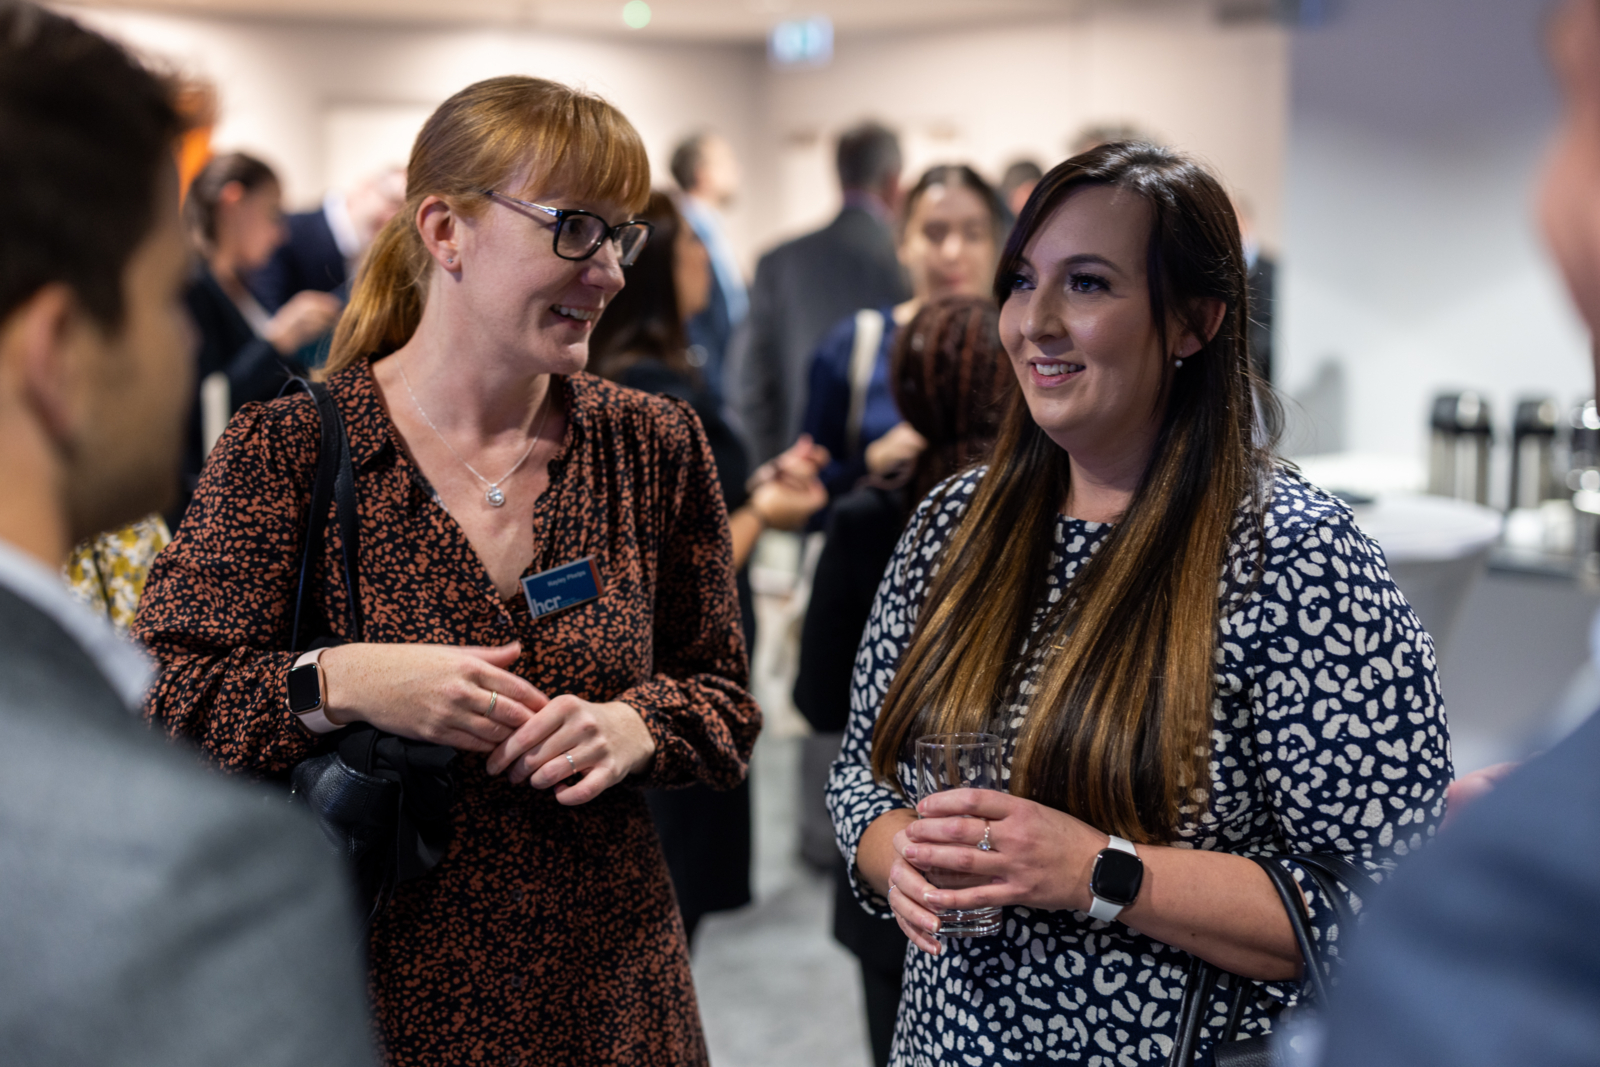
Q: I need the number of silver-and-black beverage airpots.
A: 2